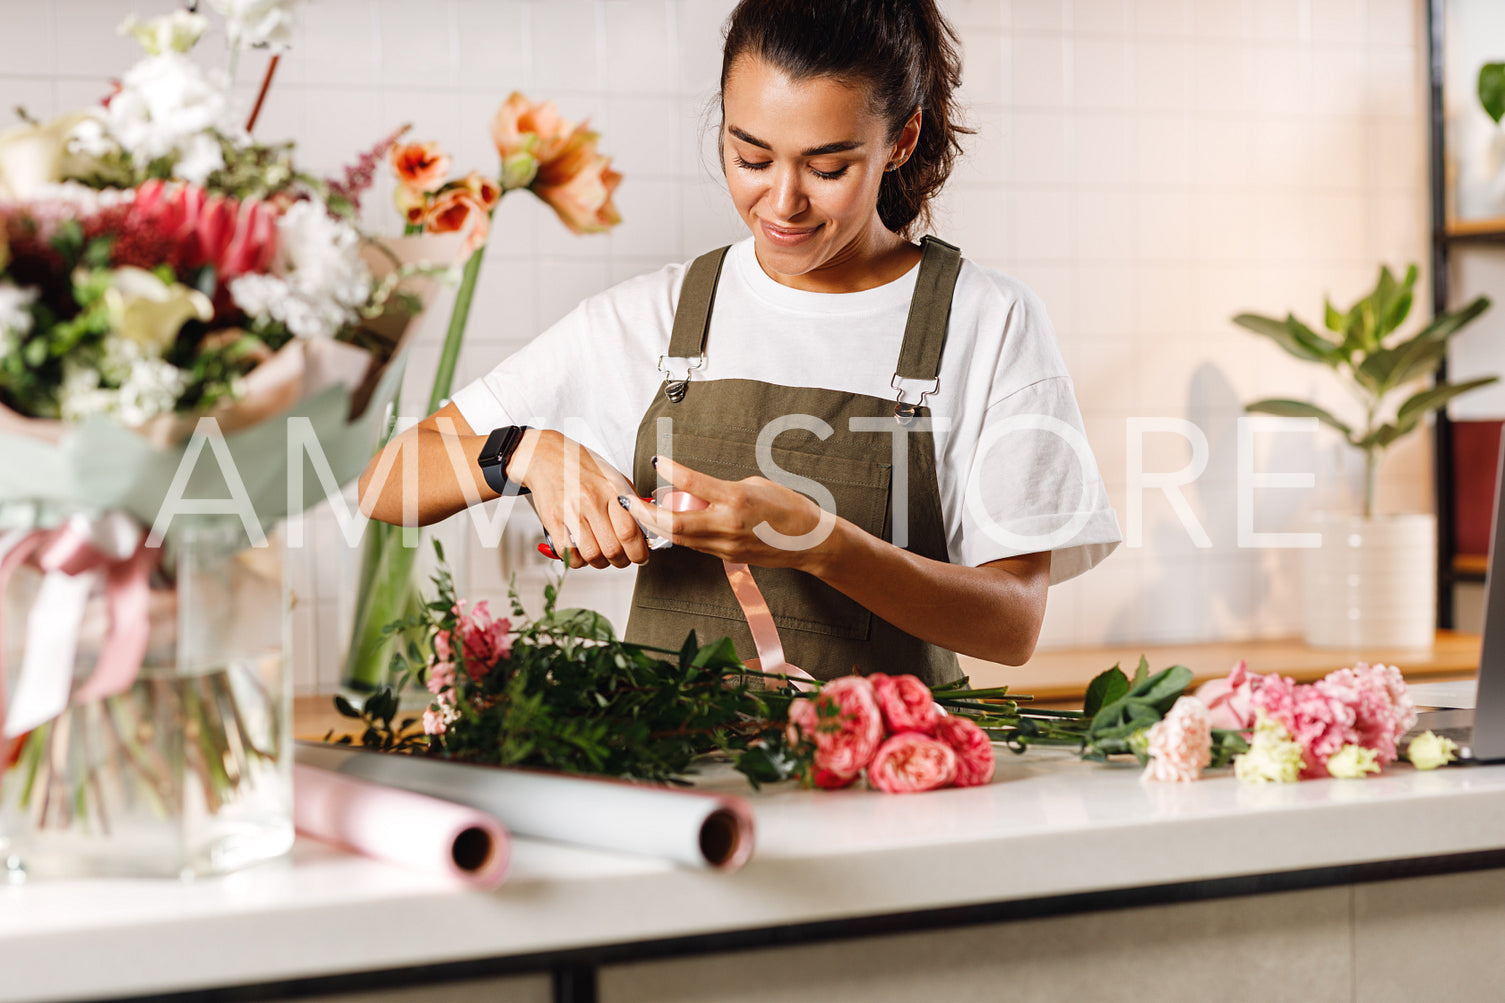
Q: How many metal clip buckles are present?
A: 2